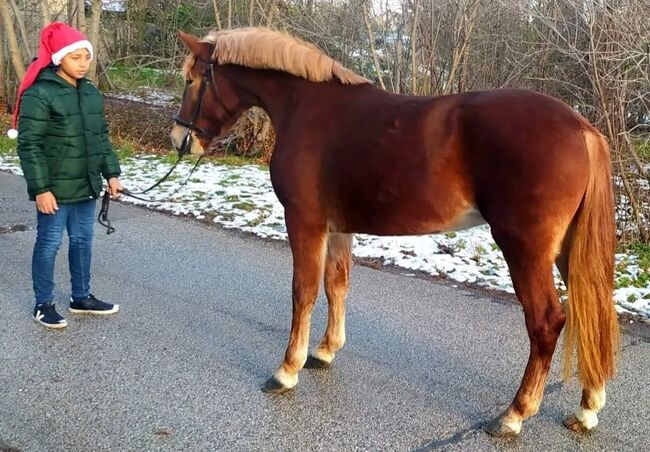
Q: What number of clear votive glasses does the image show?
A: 0